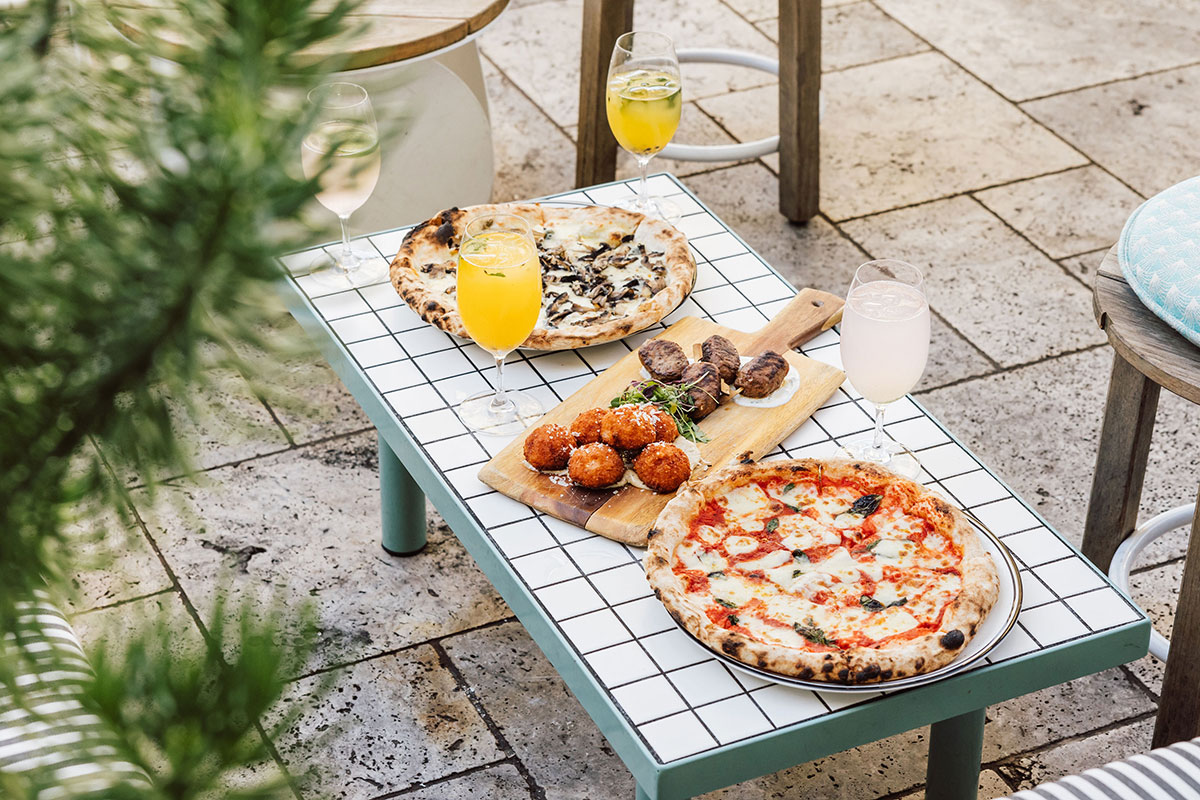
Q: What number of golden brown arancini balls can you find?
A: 6